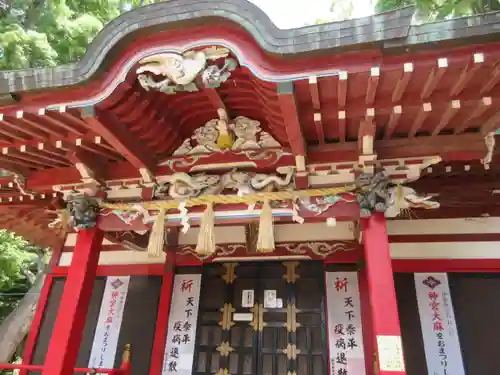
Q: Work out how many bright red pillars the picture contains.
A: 2